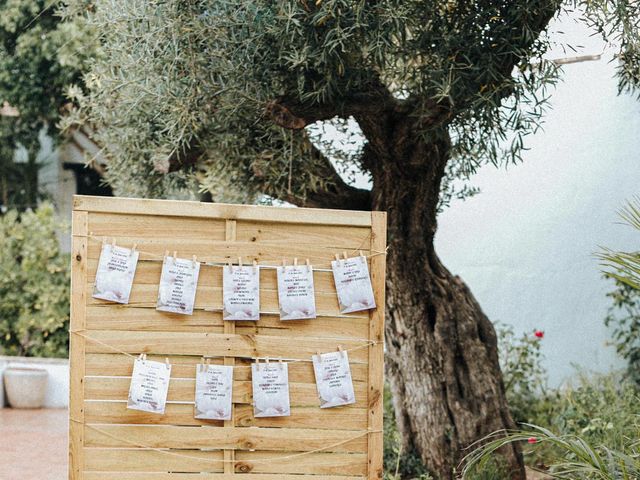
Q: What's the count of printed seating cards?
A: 9